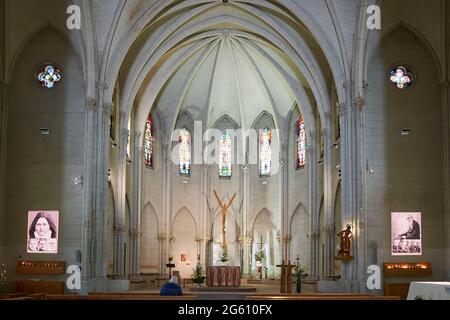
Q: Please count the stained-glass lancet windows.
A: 5